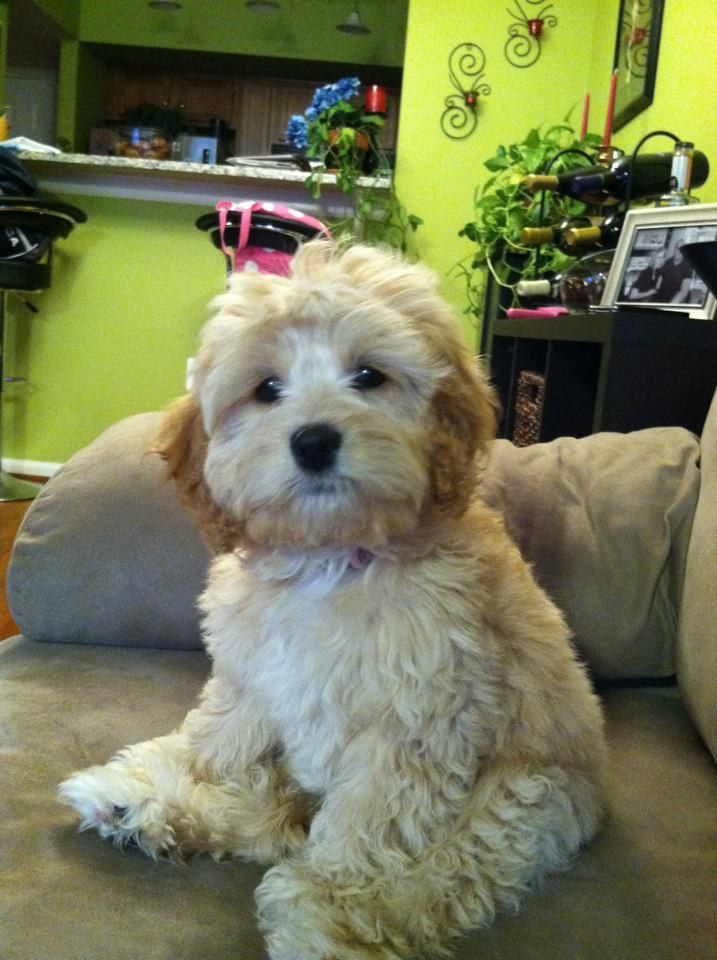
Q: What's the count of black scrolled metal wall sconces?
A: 2